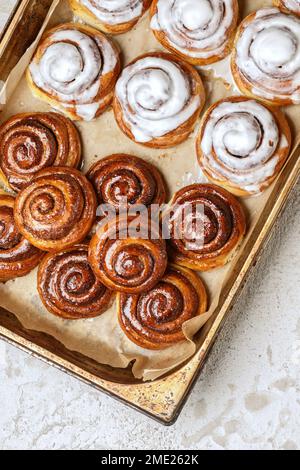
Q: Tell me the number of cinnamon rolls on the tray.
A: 15